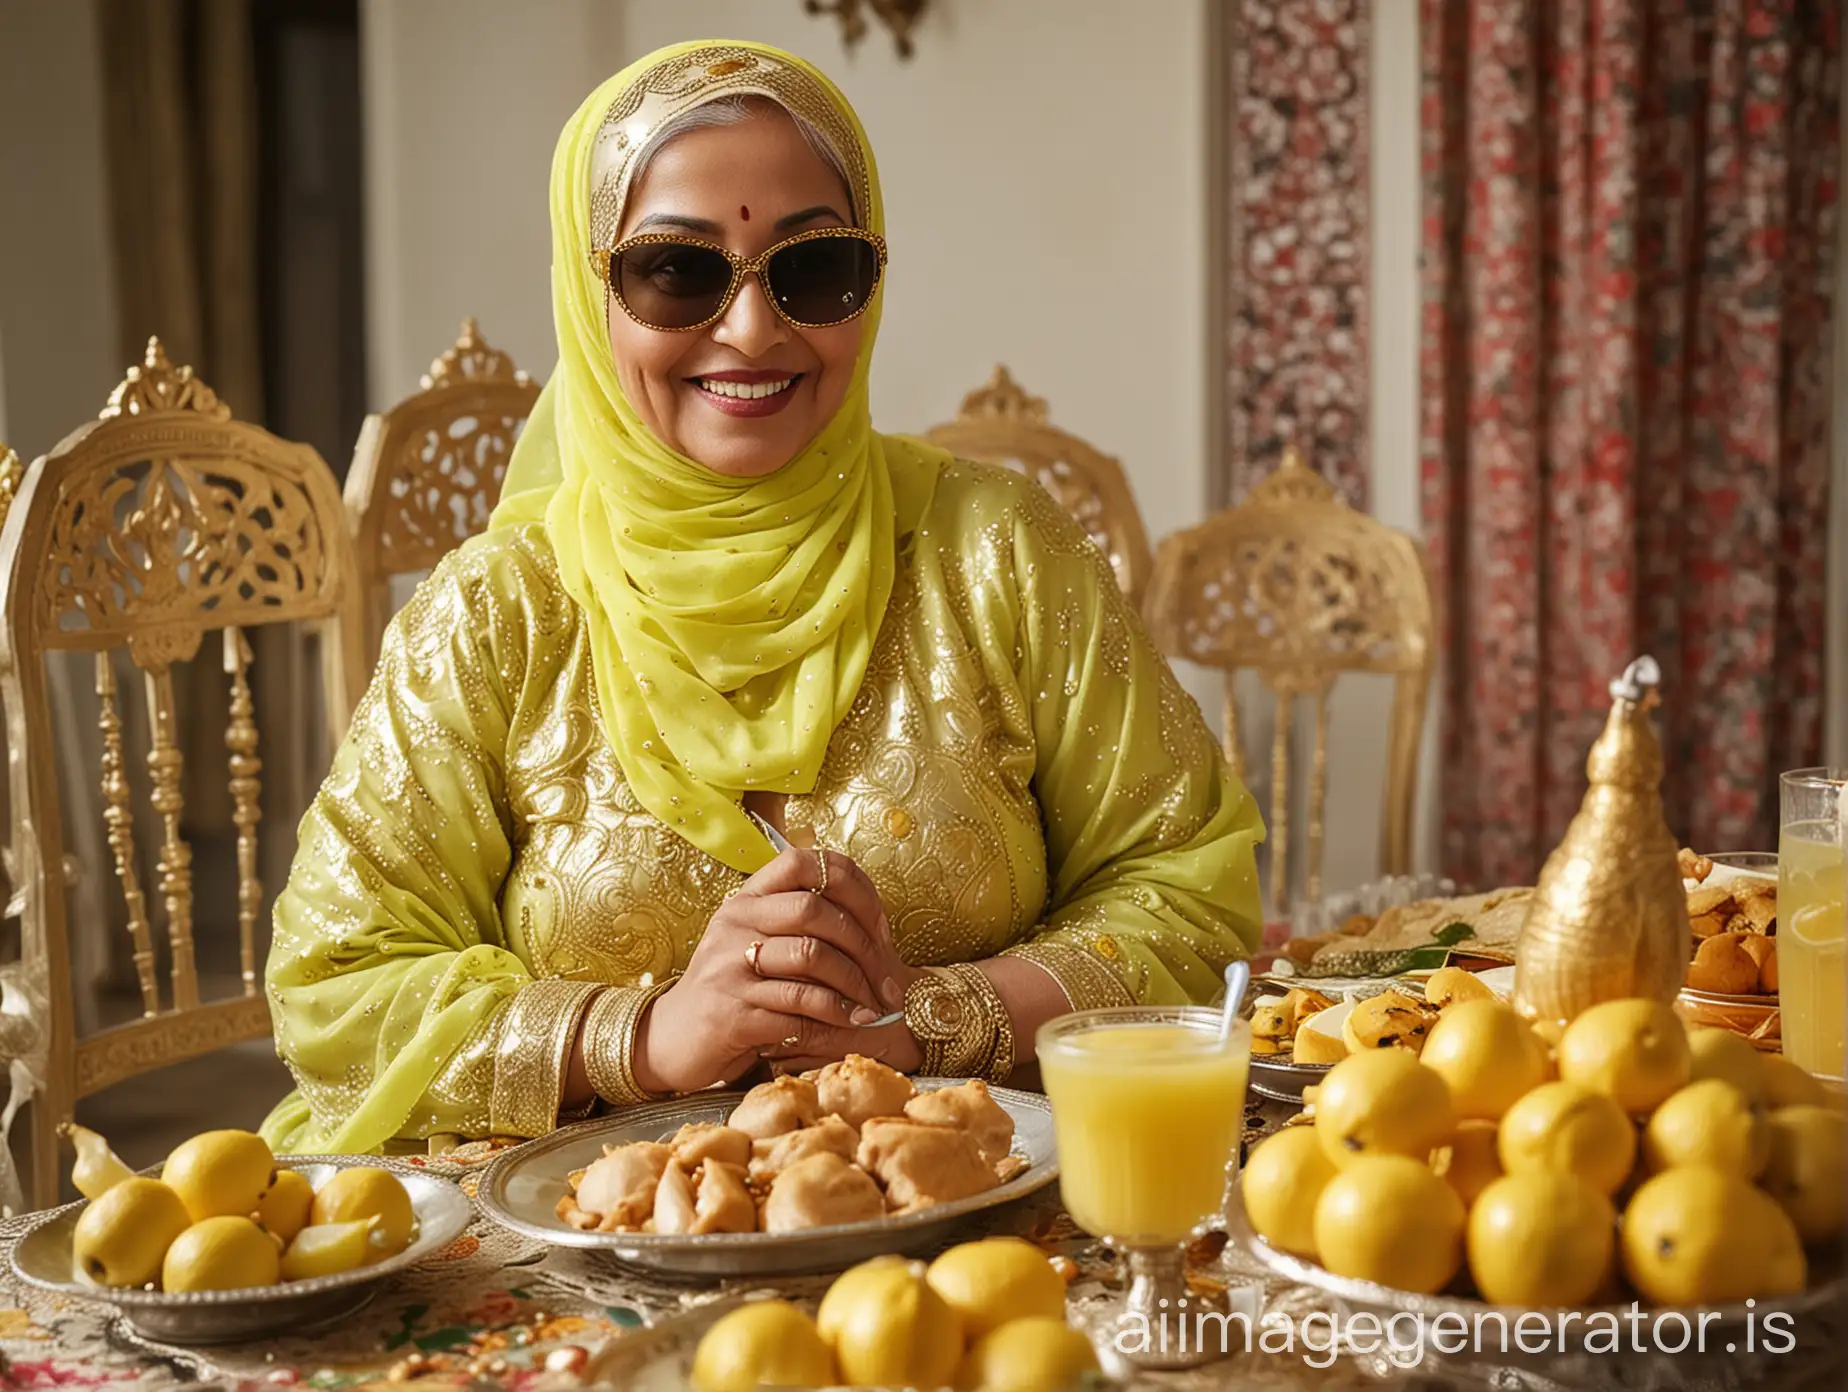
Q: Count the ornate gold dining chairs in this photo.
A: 4